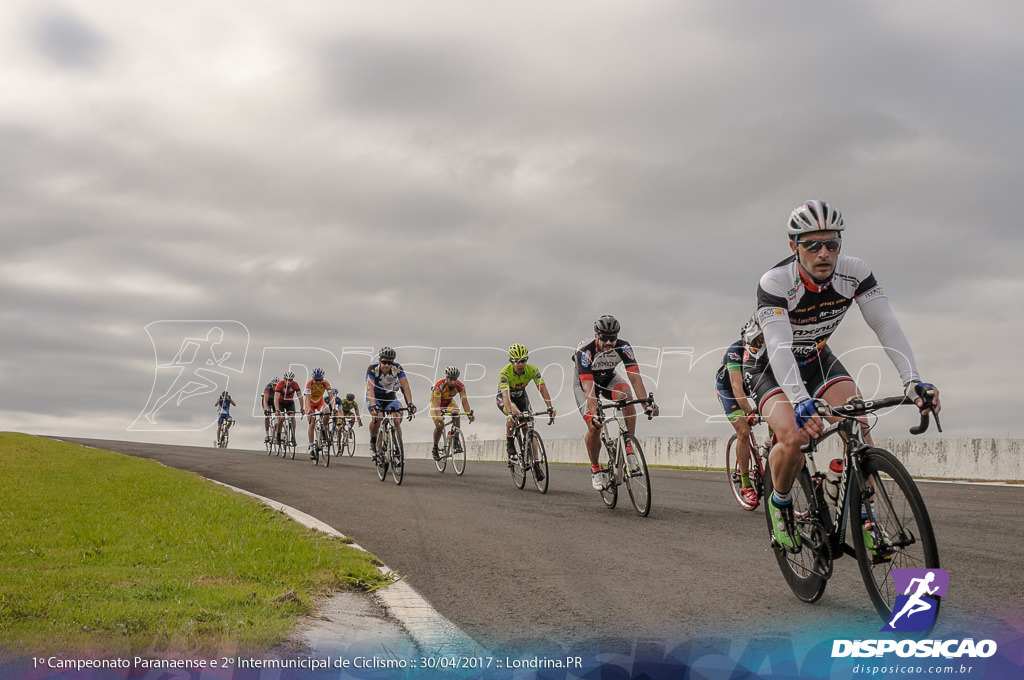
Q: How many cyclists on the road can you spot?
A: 12